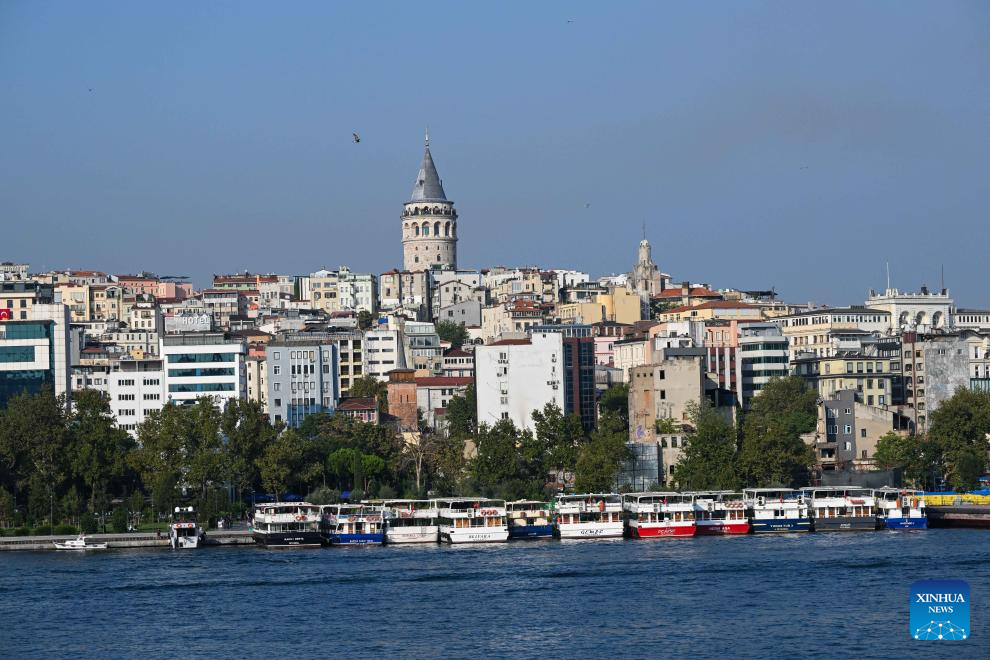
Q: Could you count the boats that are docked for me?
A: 13